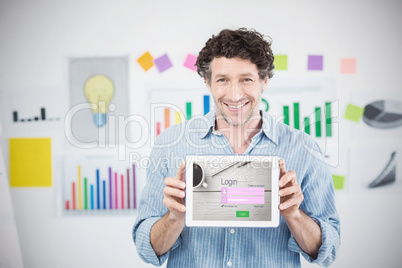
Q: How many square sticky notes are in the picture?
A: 8